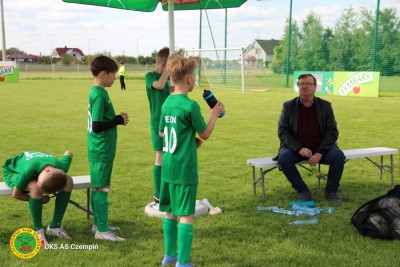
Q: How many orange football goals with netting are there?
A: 0